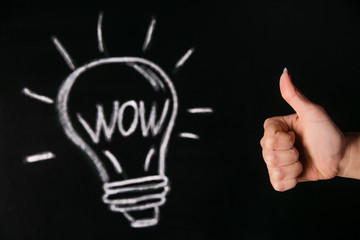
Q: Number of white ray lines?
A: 8